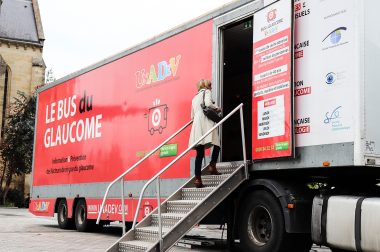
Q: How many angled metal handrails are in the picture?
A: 2